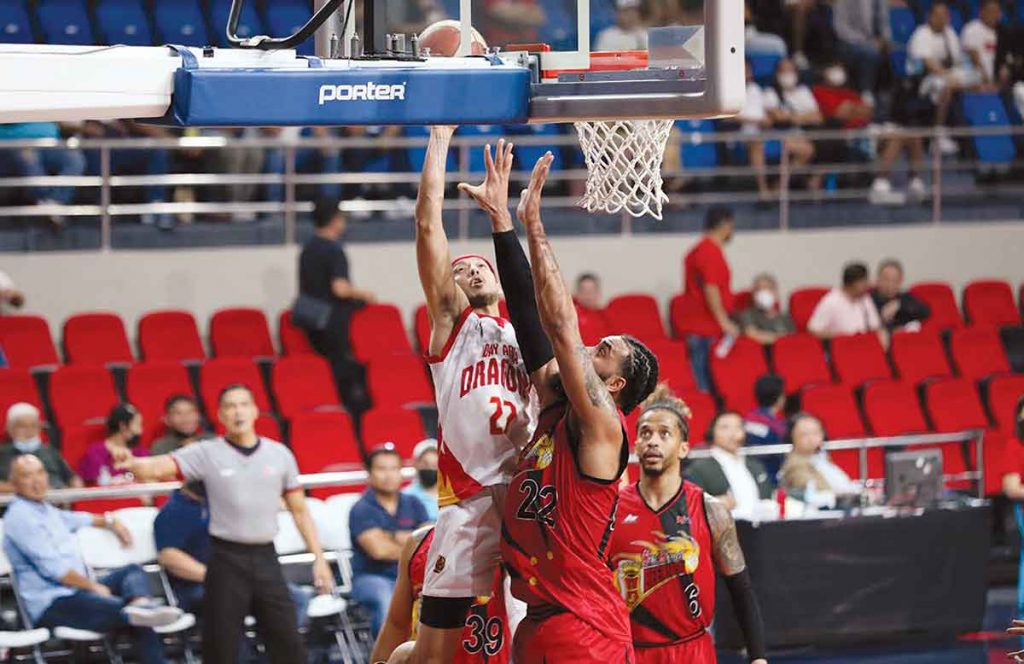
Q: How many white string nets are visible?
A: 1